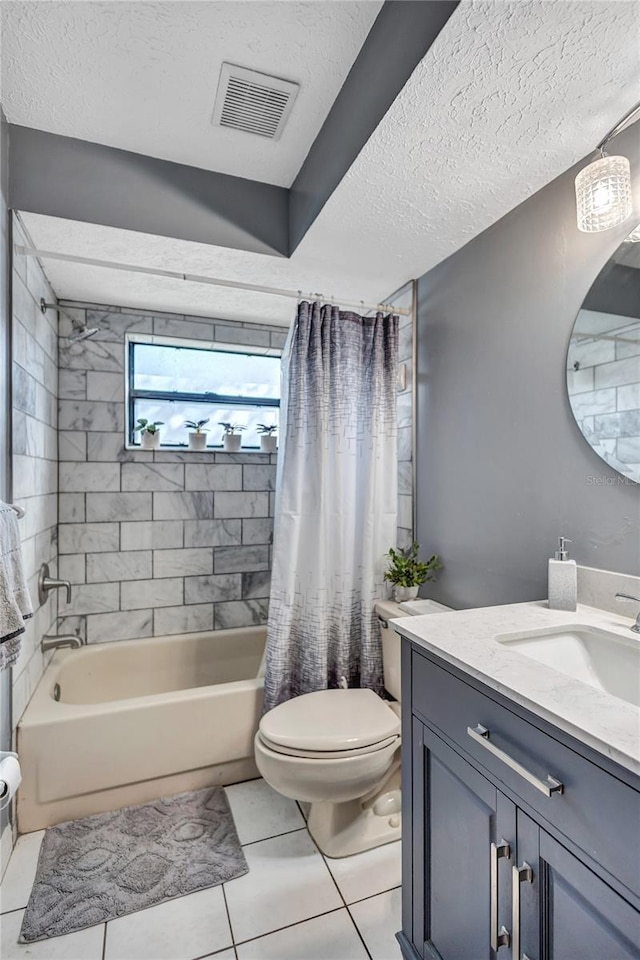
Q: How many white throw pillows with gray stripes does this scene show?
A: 0